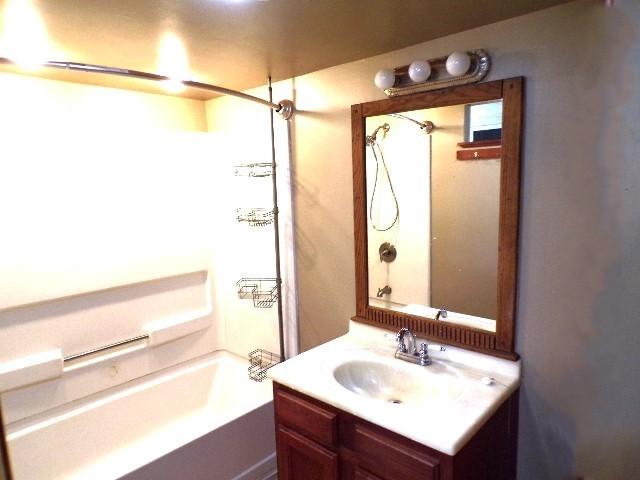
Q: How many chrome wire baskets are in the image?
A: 4